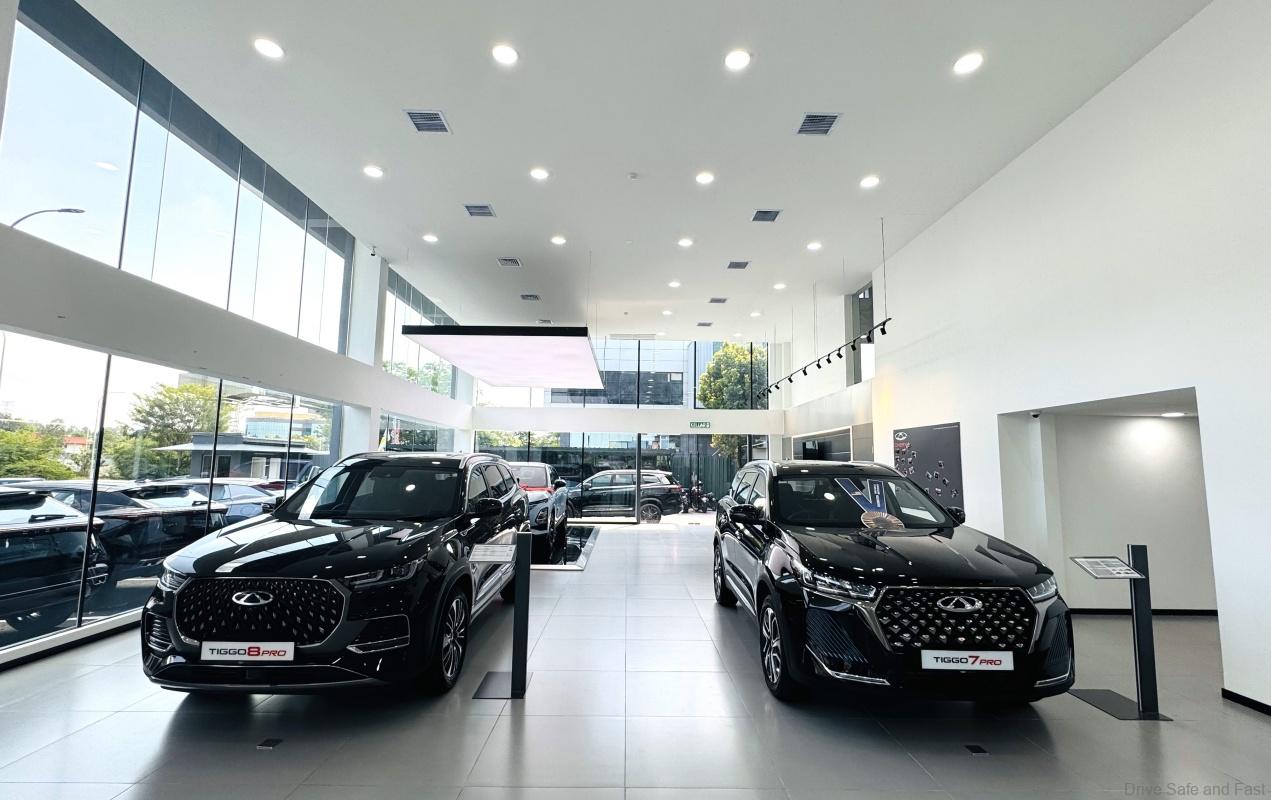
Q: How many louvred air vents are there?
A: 10